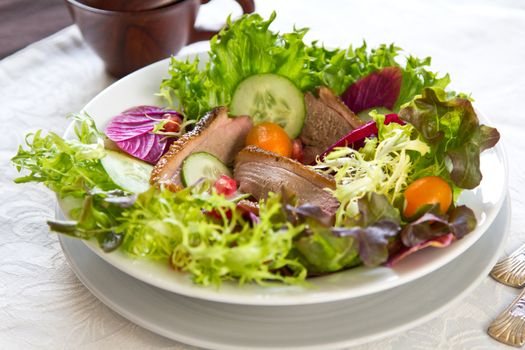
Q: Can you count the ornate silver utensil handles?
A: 2